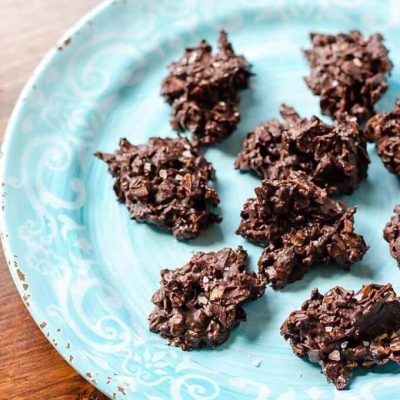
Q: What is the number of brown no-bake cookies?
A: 9